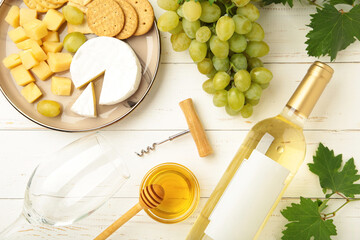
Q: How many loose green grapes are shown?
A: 3